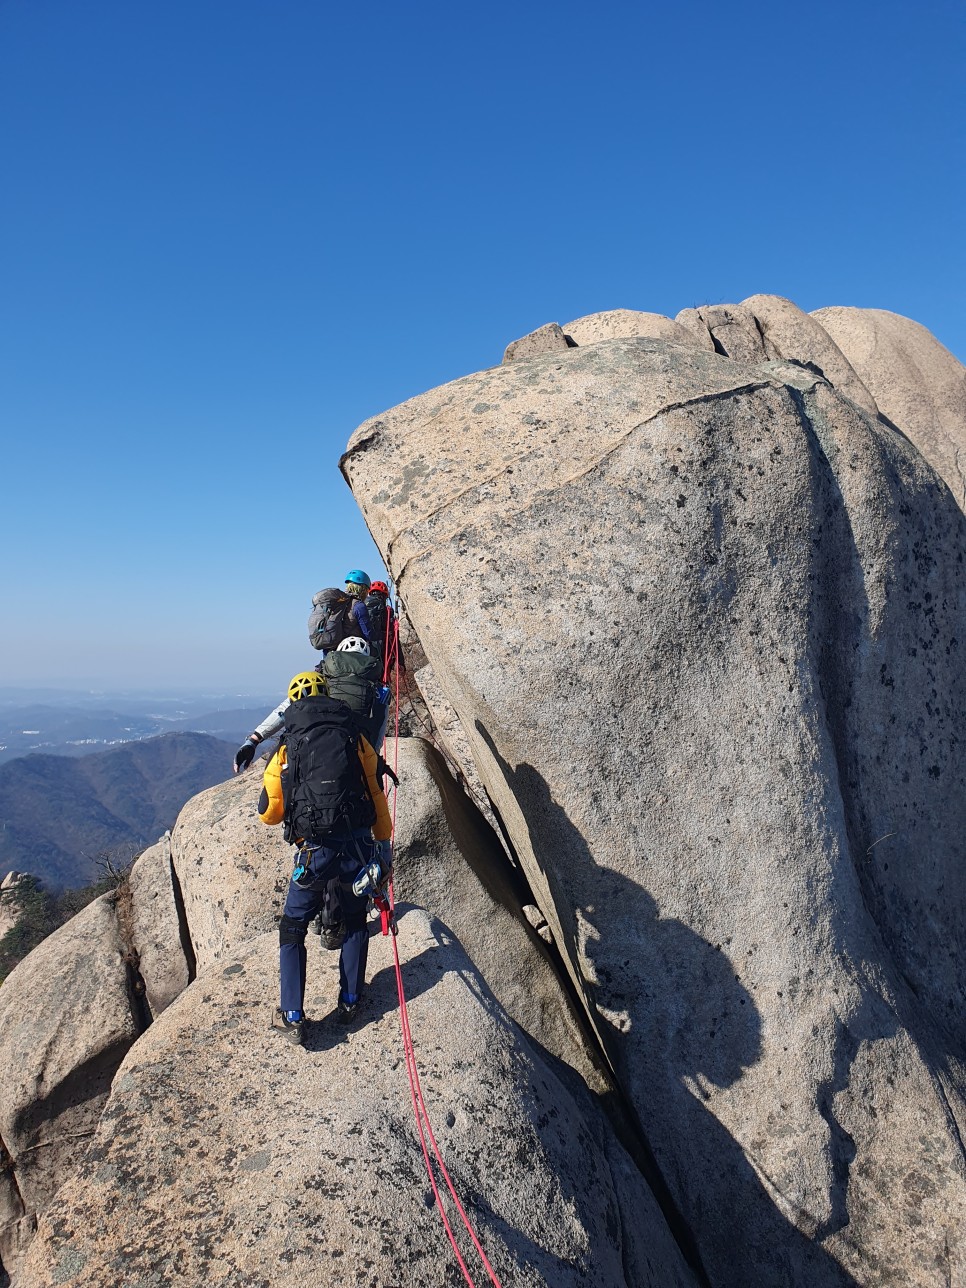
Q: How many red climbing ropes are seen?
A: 2